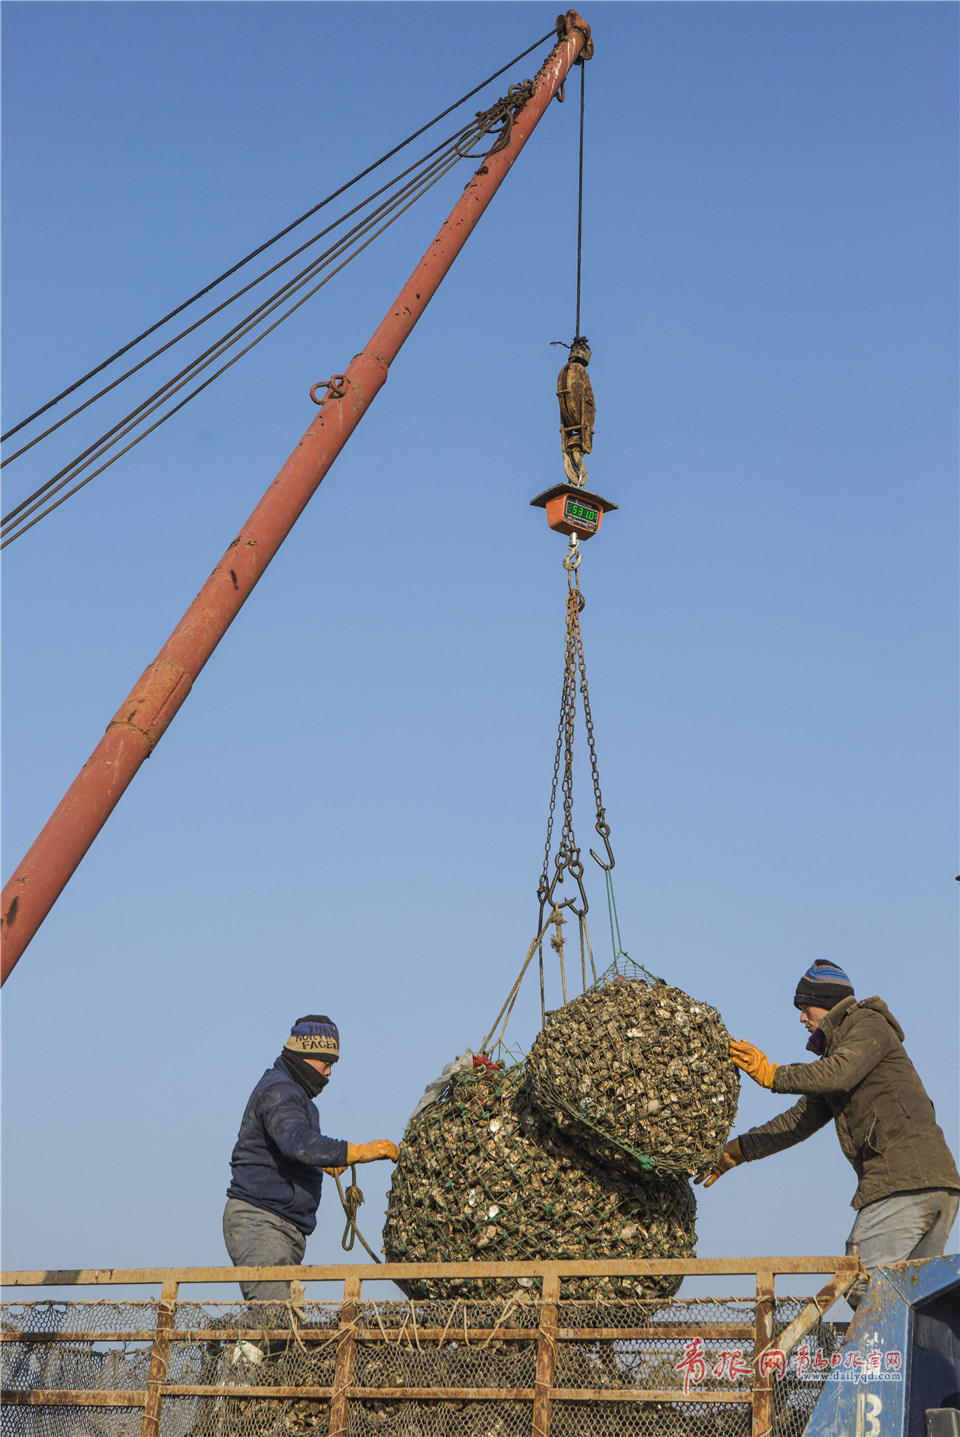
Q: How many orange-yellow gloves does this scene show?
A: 4